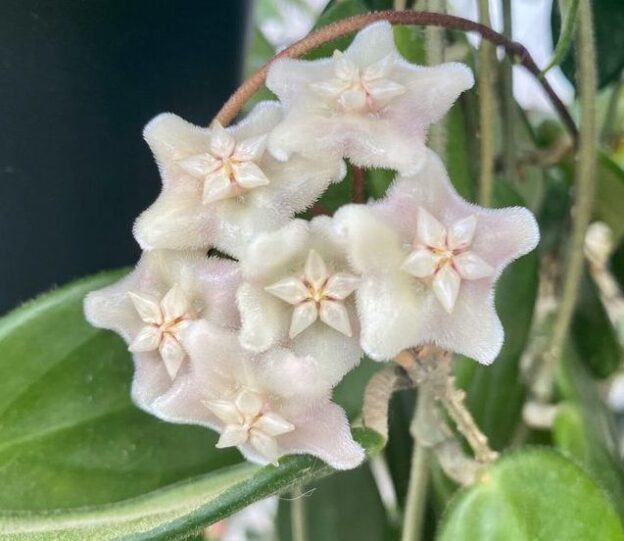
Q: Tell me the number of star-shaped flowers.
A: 6